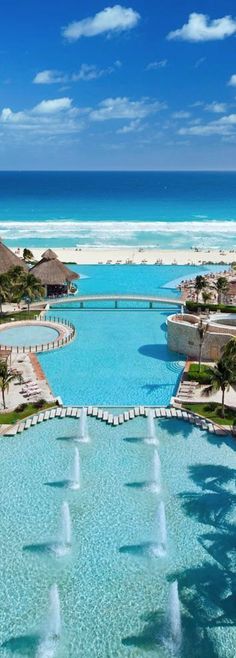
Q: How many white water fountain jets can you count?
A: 8